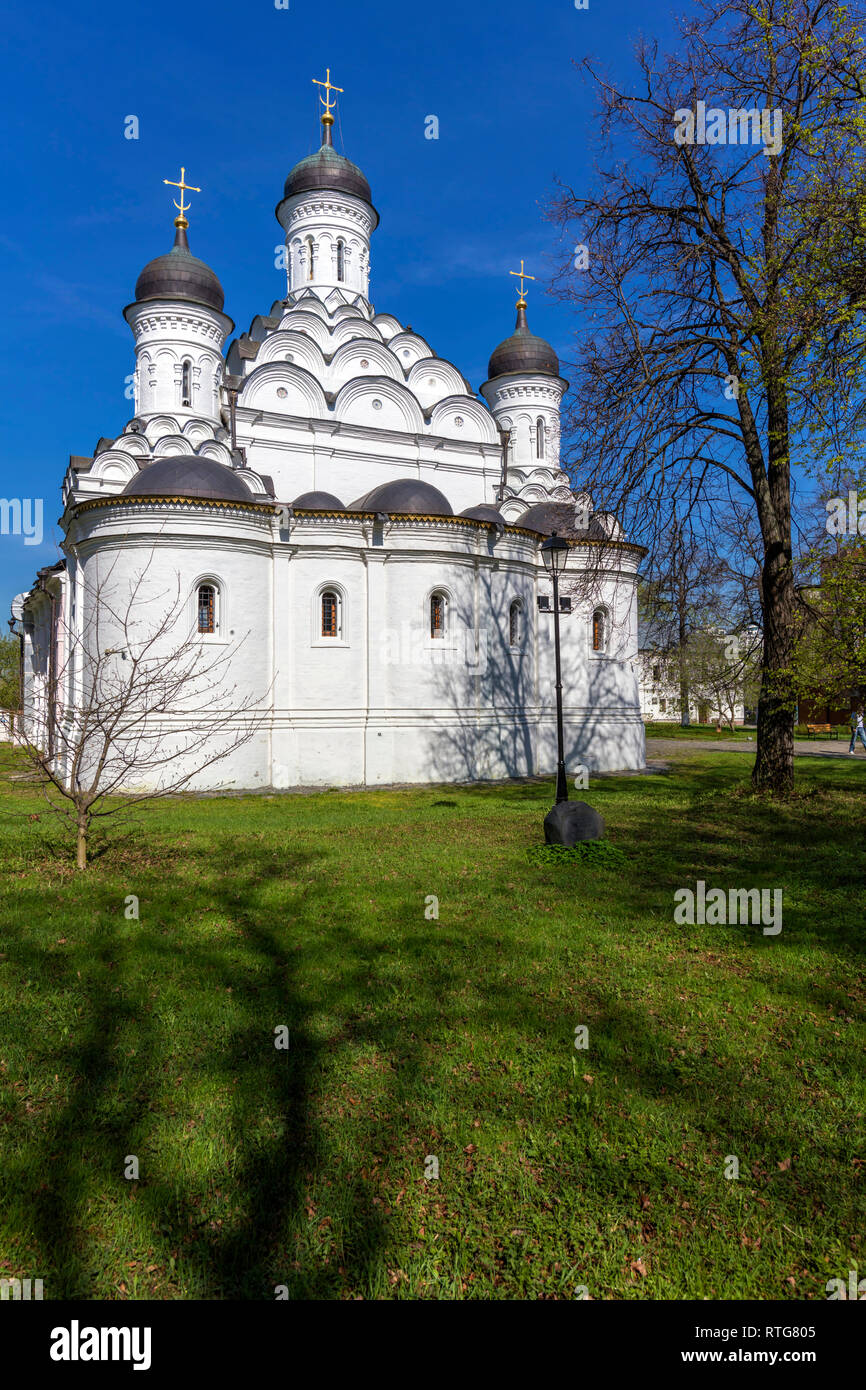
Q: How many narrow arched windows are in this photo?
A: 9